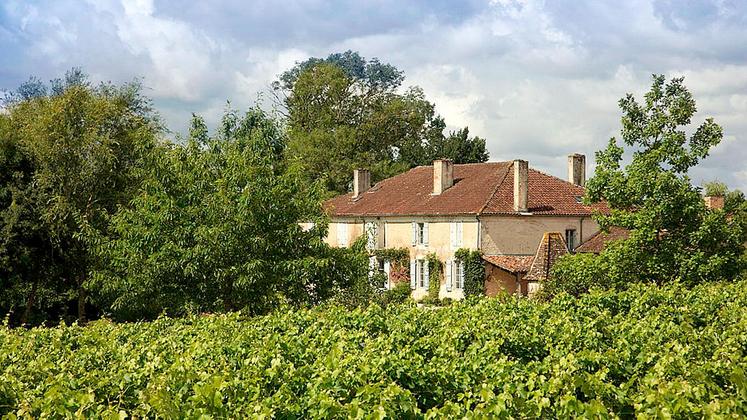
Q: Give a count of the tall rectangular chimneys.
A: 4